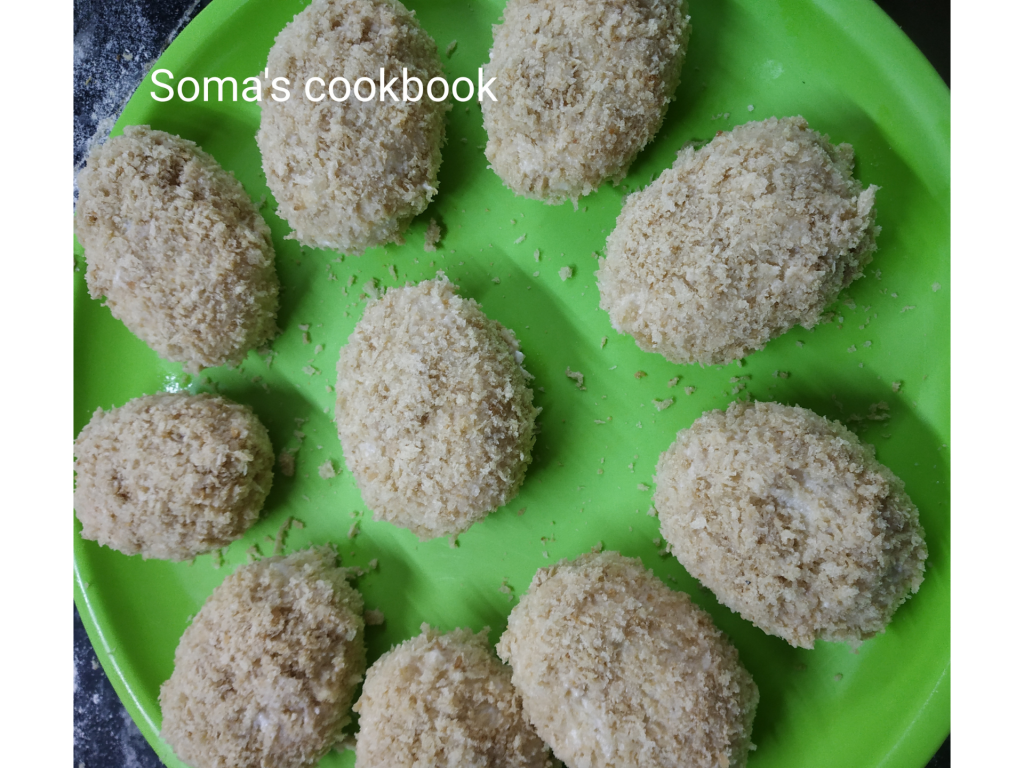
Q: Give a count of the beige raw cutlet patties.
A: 10